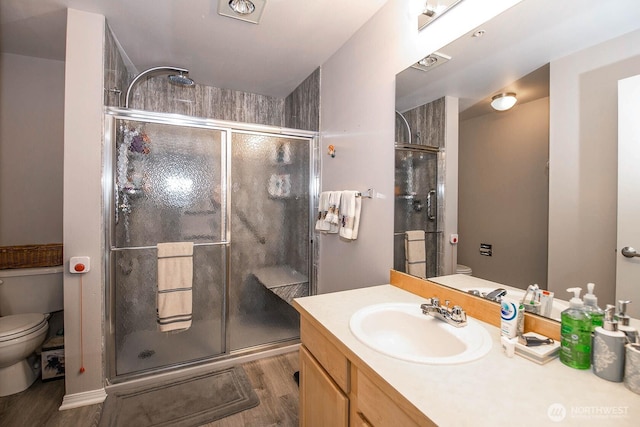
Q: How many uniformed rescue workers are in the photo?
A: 0